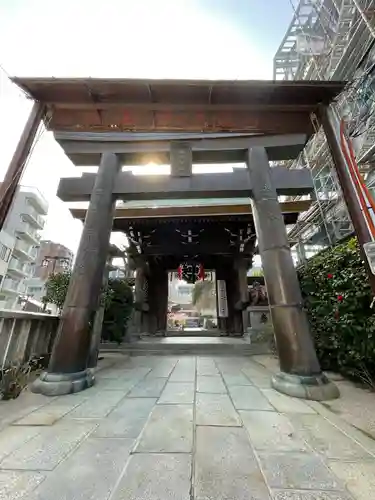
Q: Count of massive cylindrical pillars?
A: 2